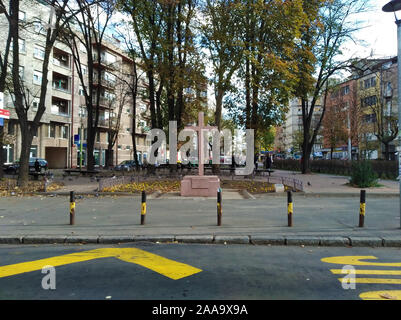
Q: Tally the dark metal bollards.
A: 5